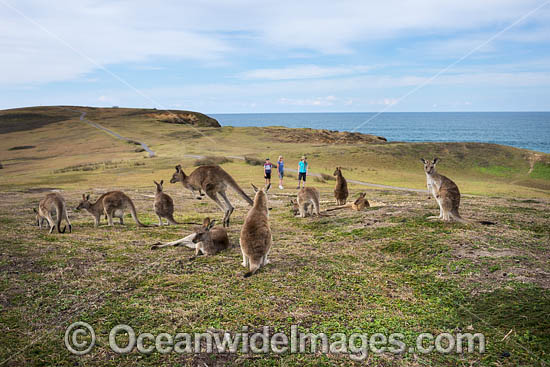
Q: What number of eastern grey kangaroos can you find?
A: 10